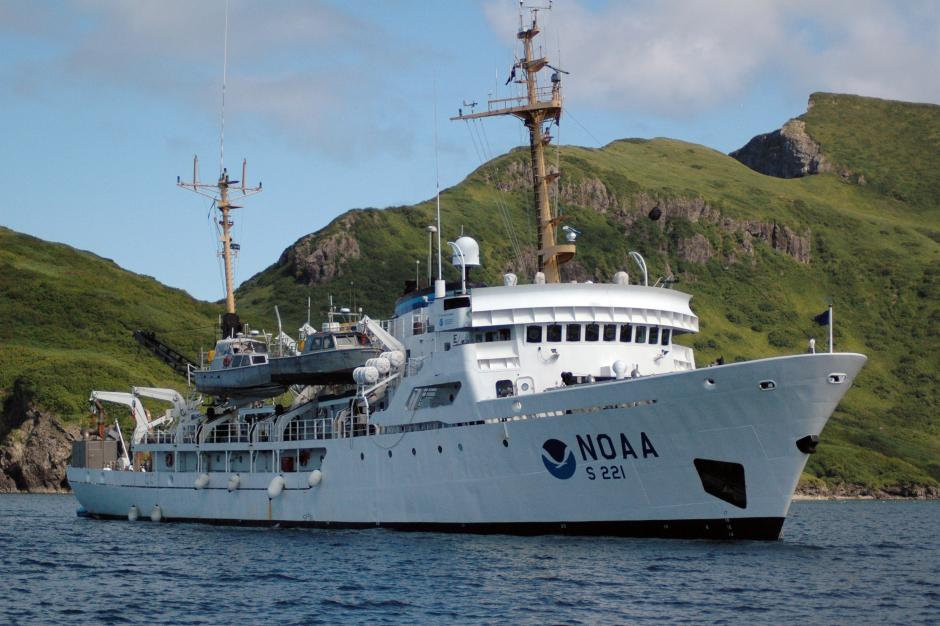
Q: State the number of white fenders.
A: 6